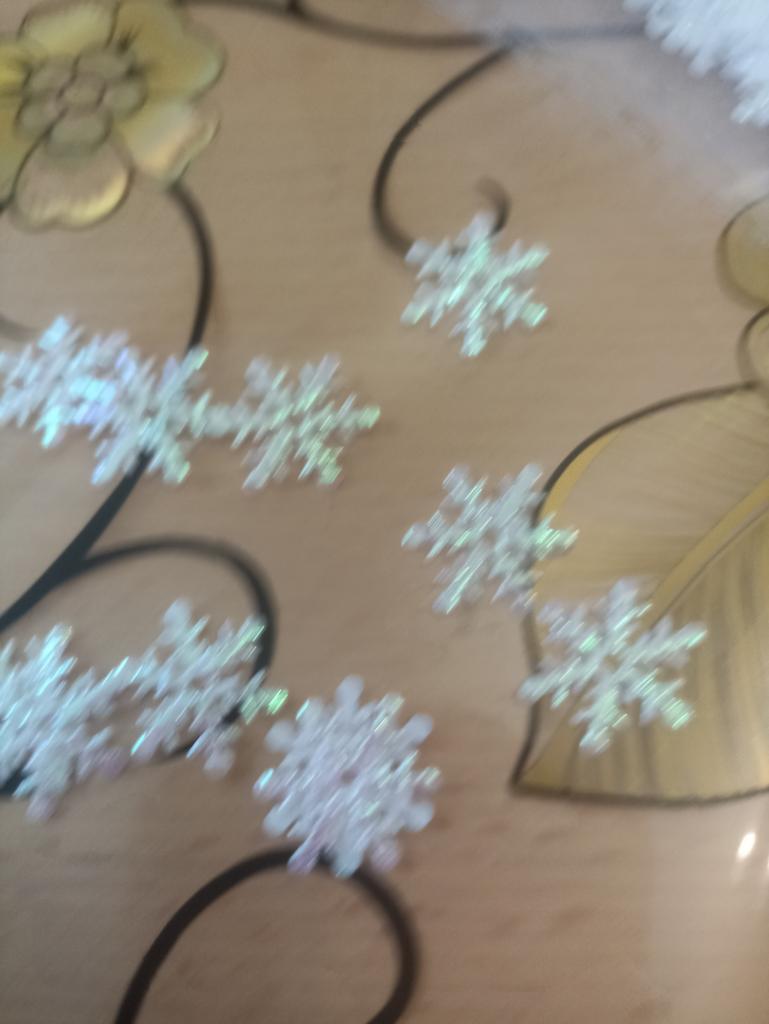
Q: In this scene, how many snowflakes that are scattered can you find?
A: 9